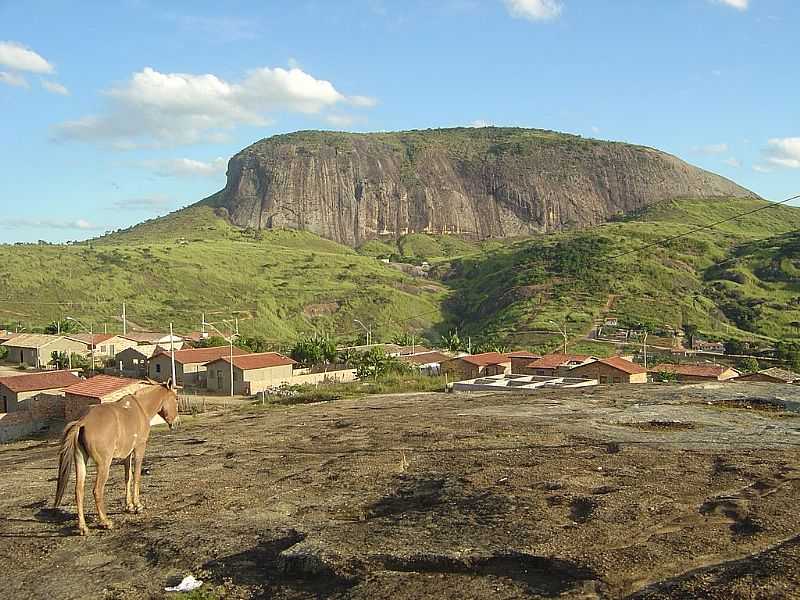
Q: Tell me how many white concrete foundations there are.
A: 1